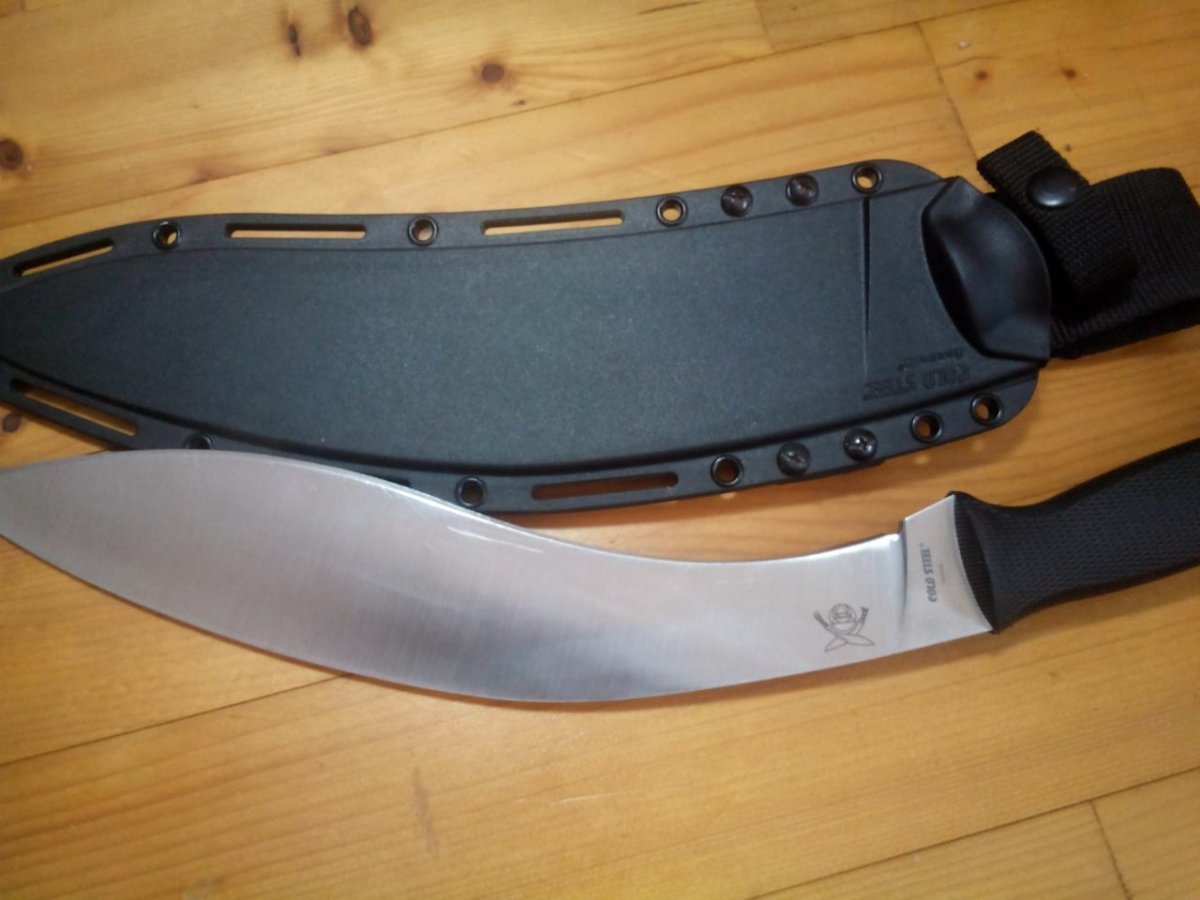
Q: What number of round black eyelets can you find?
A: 9